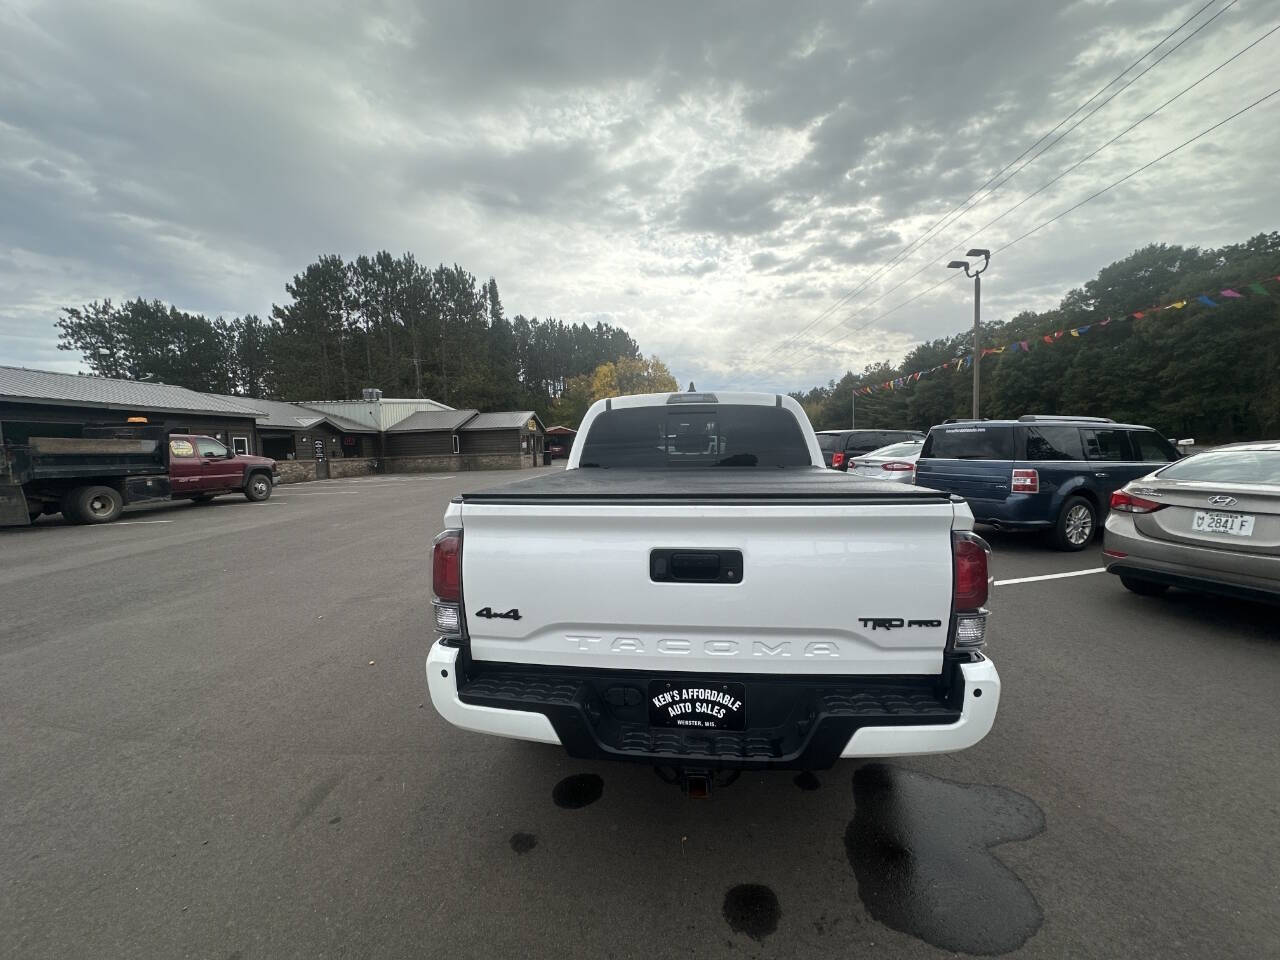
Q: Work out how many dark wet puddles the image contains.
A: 5